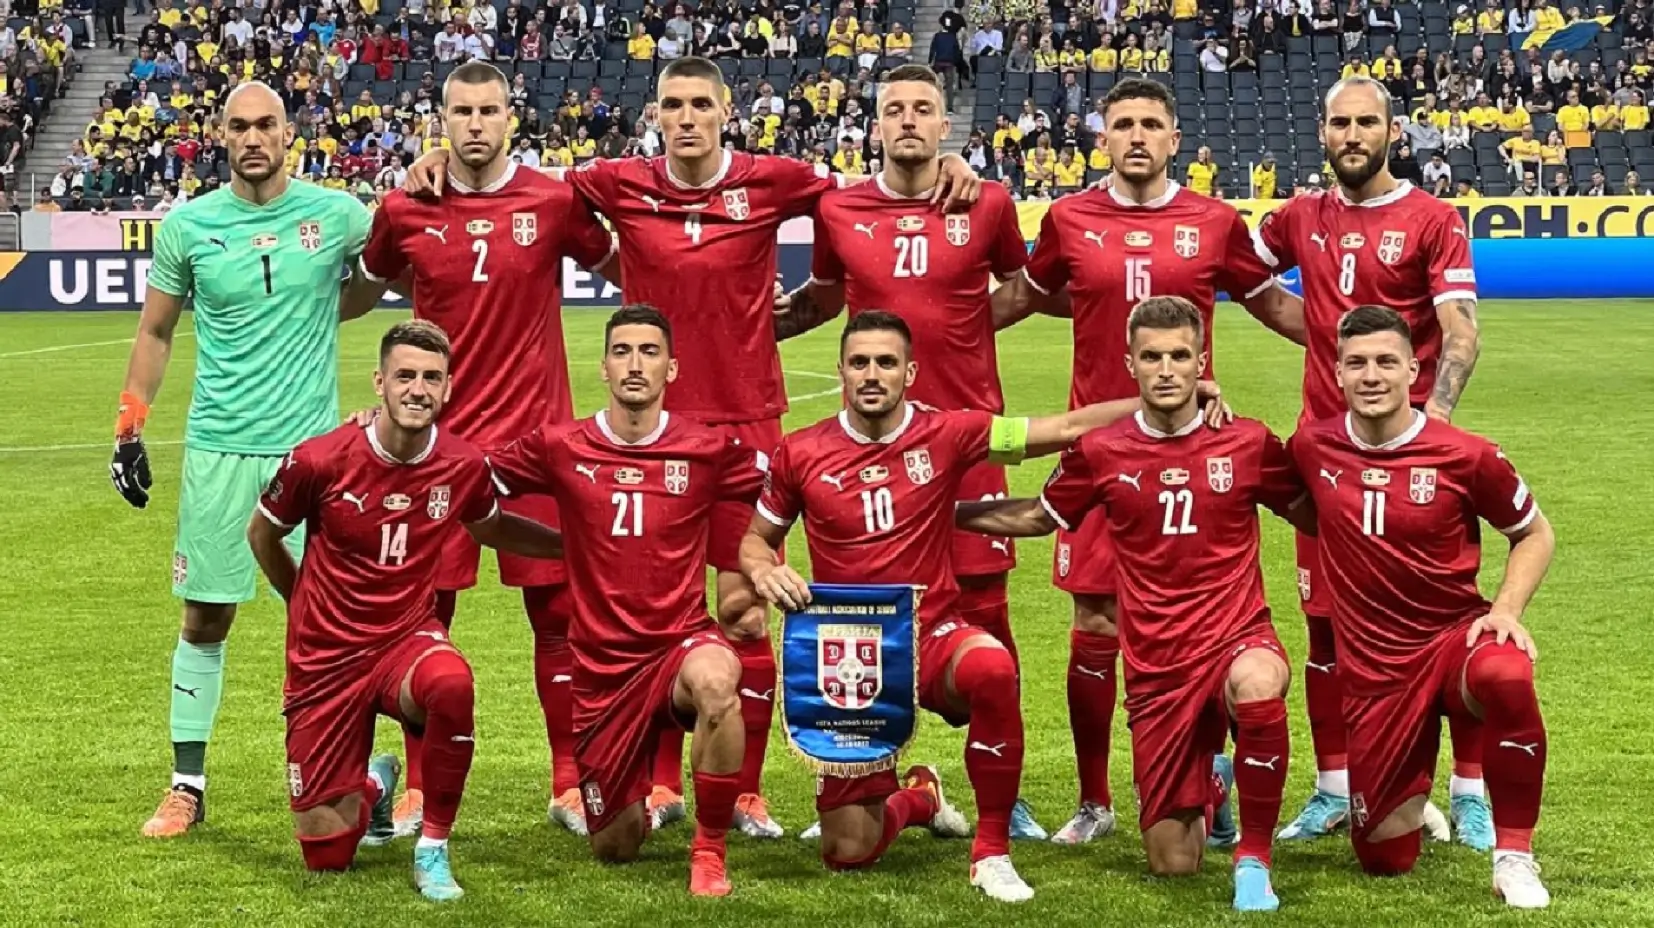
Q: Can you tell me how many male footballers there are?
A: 11